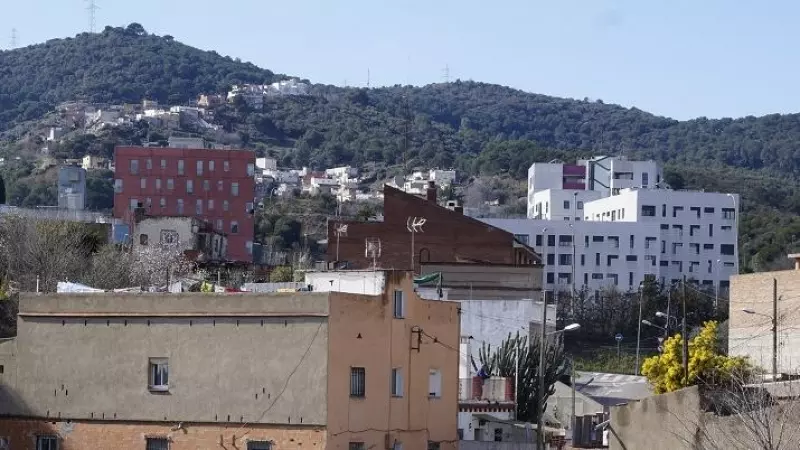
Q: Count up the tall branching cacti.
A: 1